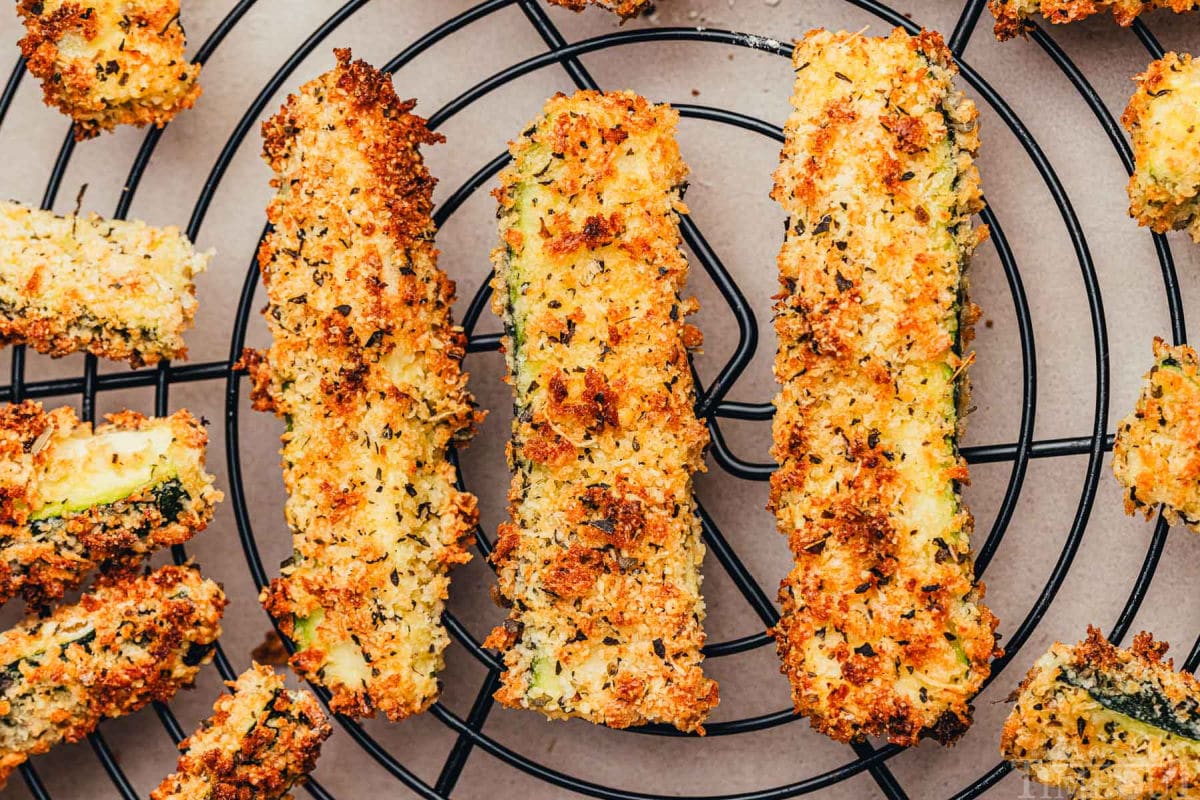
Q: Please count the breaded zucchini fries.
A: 13